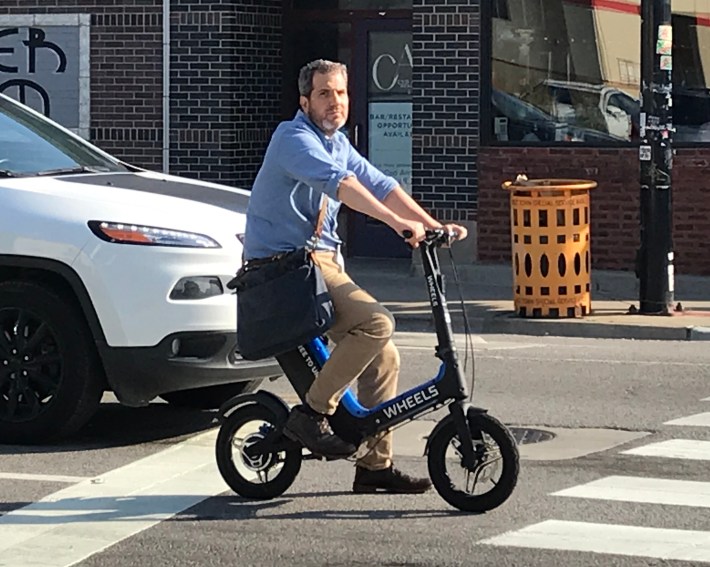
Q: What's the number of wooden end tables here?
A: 0